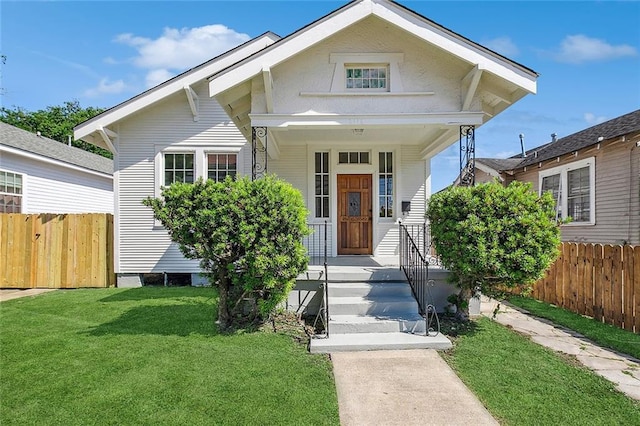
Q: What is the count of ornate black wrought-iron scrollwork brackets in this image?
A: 2